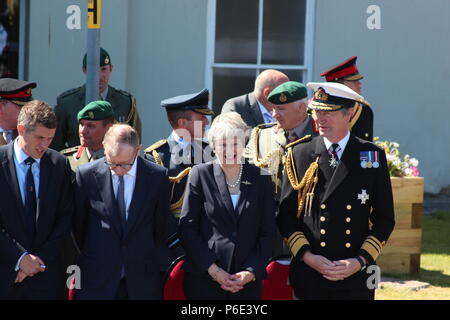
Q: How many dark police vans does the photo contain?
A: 0